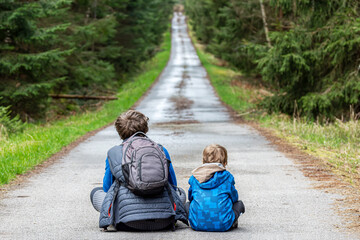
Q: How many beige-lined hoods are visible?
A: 1